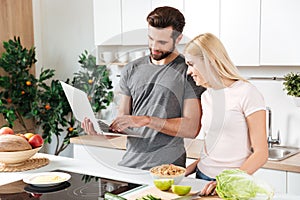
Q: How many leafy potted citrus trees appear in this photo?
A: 2